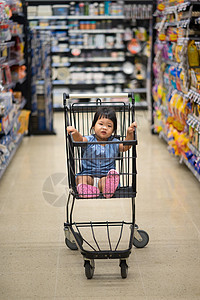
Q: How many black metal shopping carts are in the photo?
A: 1